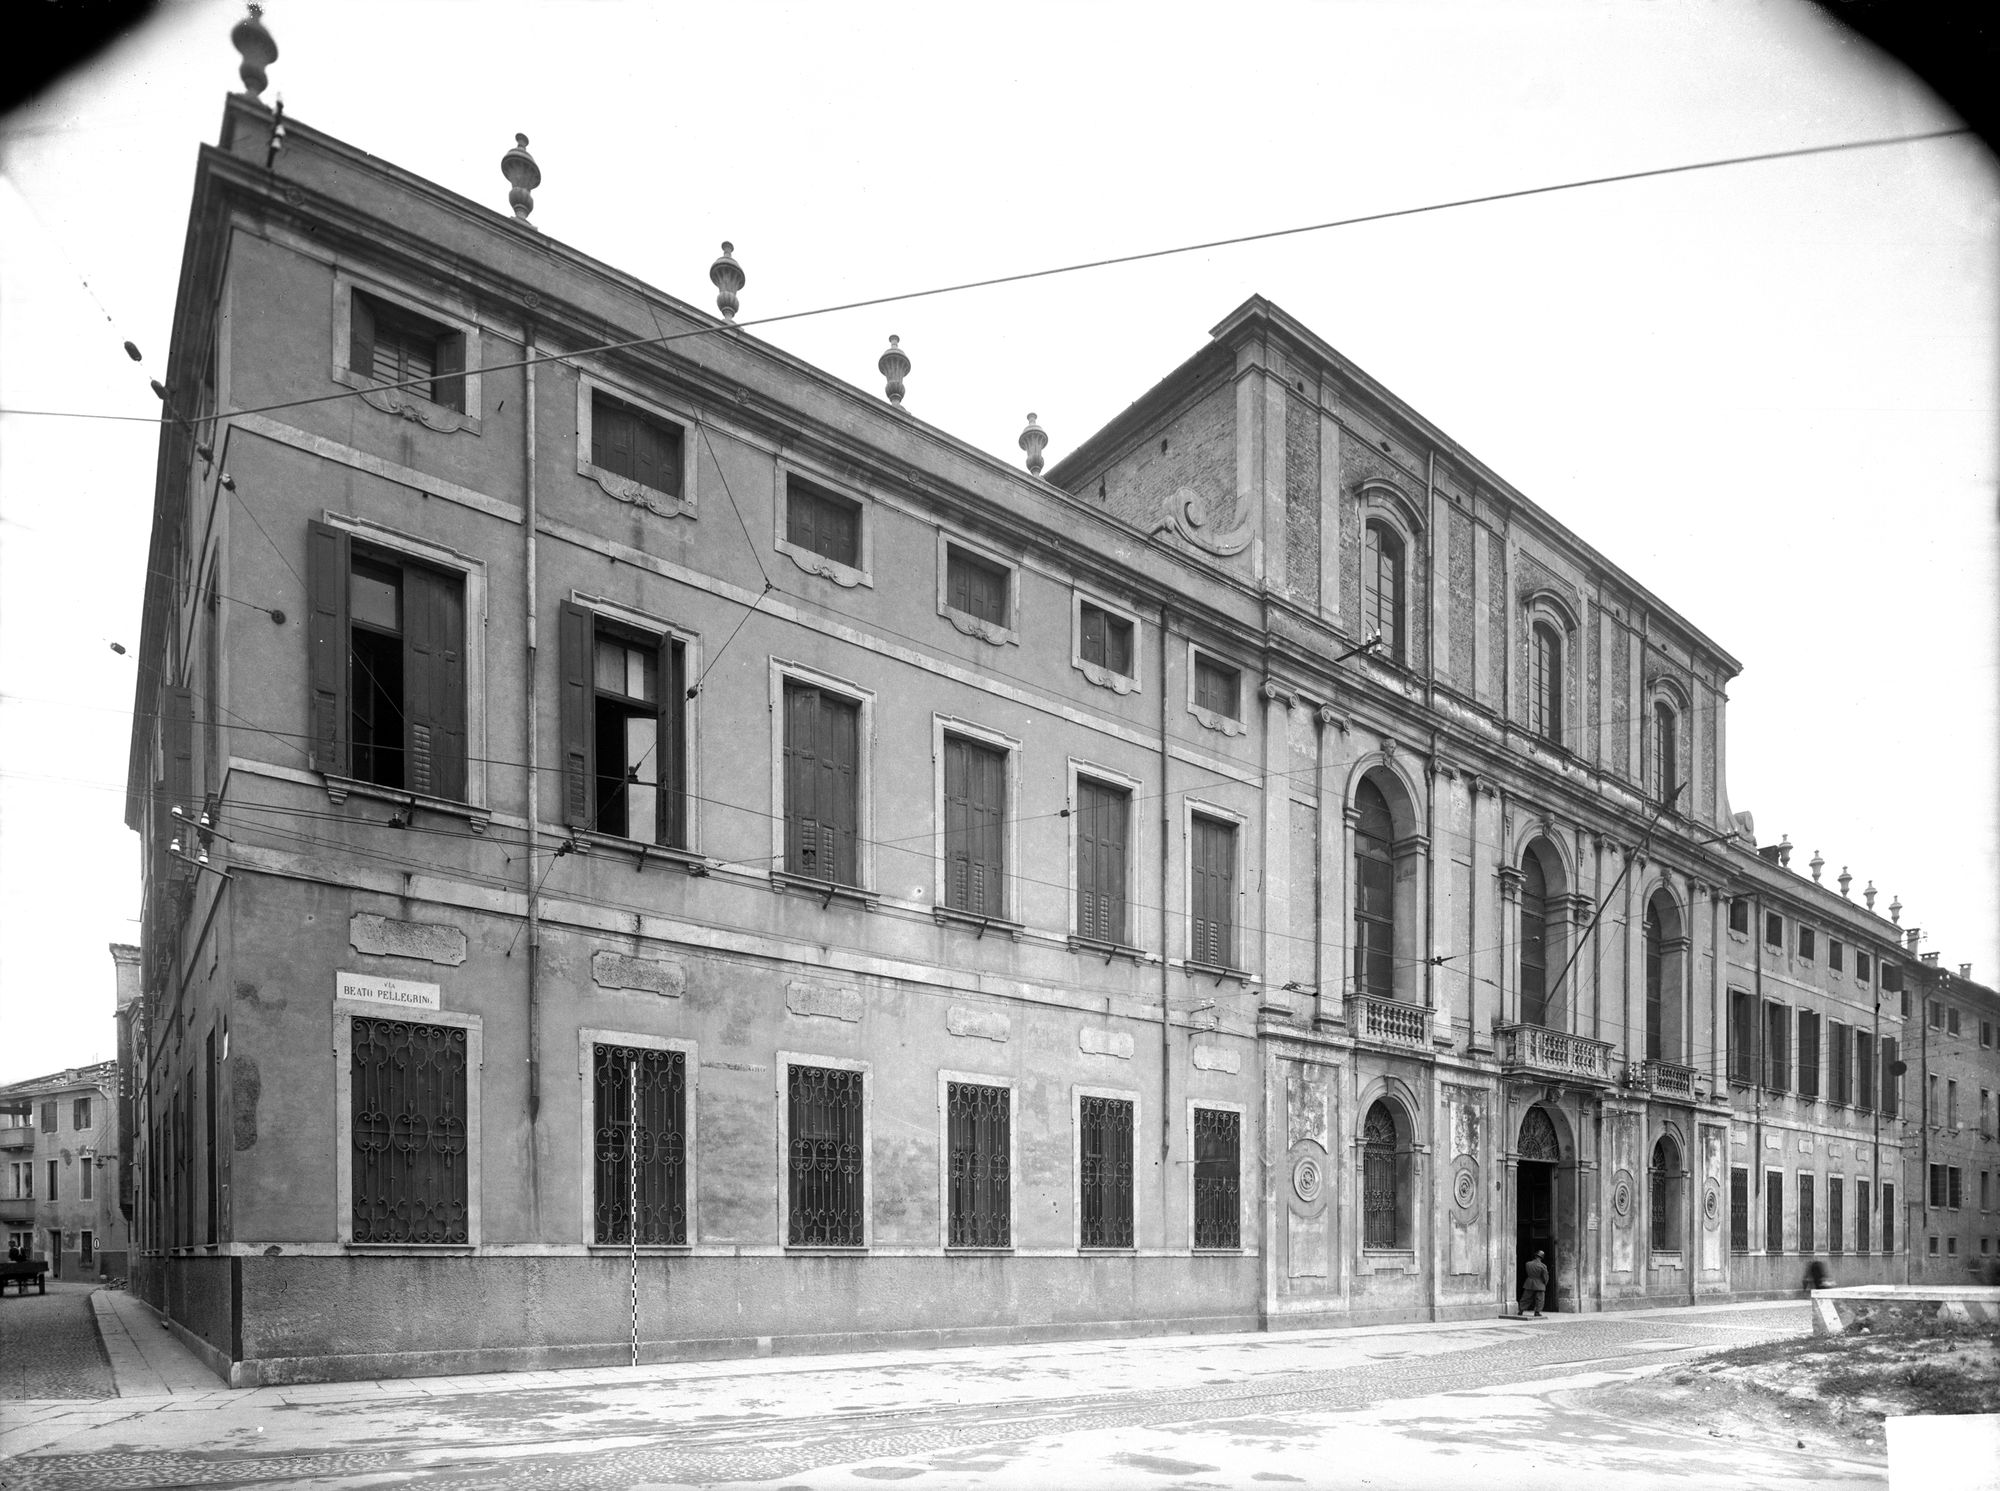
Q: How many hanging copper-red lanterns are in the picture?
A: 0